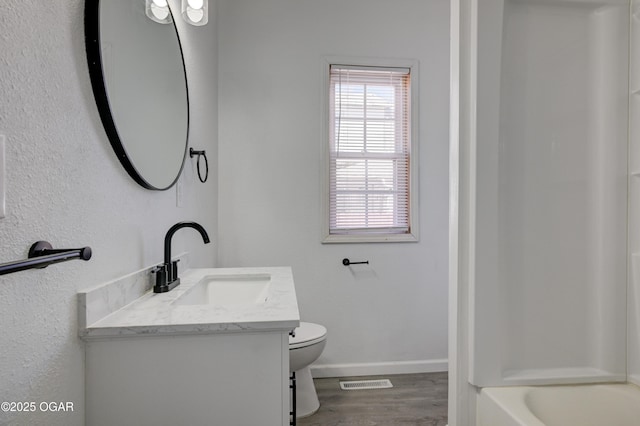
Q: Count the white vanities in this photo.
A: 1